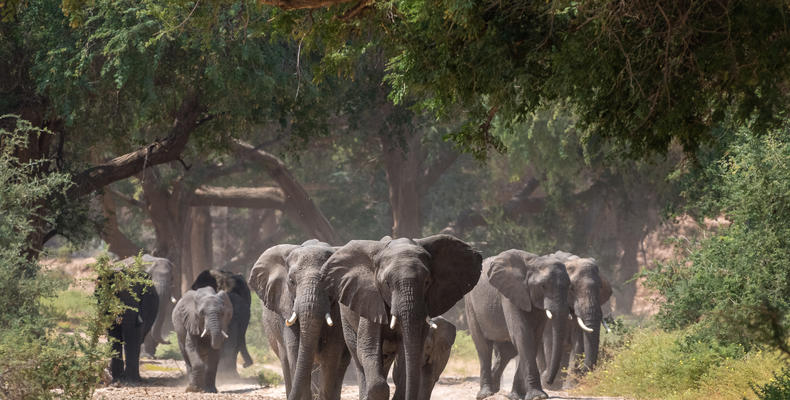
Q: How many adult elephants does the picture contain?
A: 7